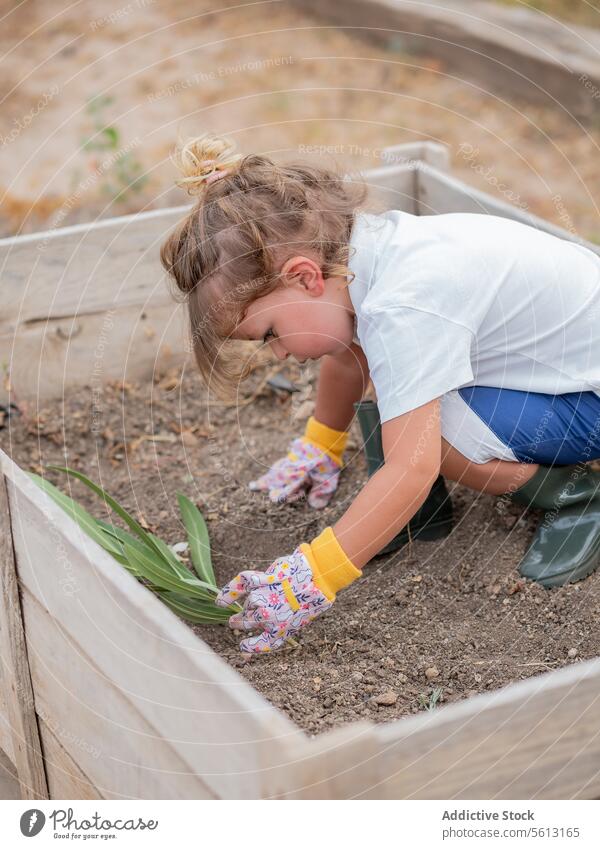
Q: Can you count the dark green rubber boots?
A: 2